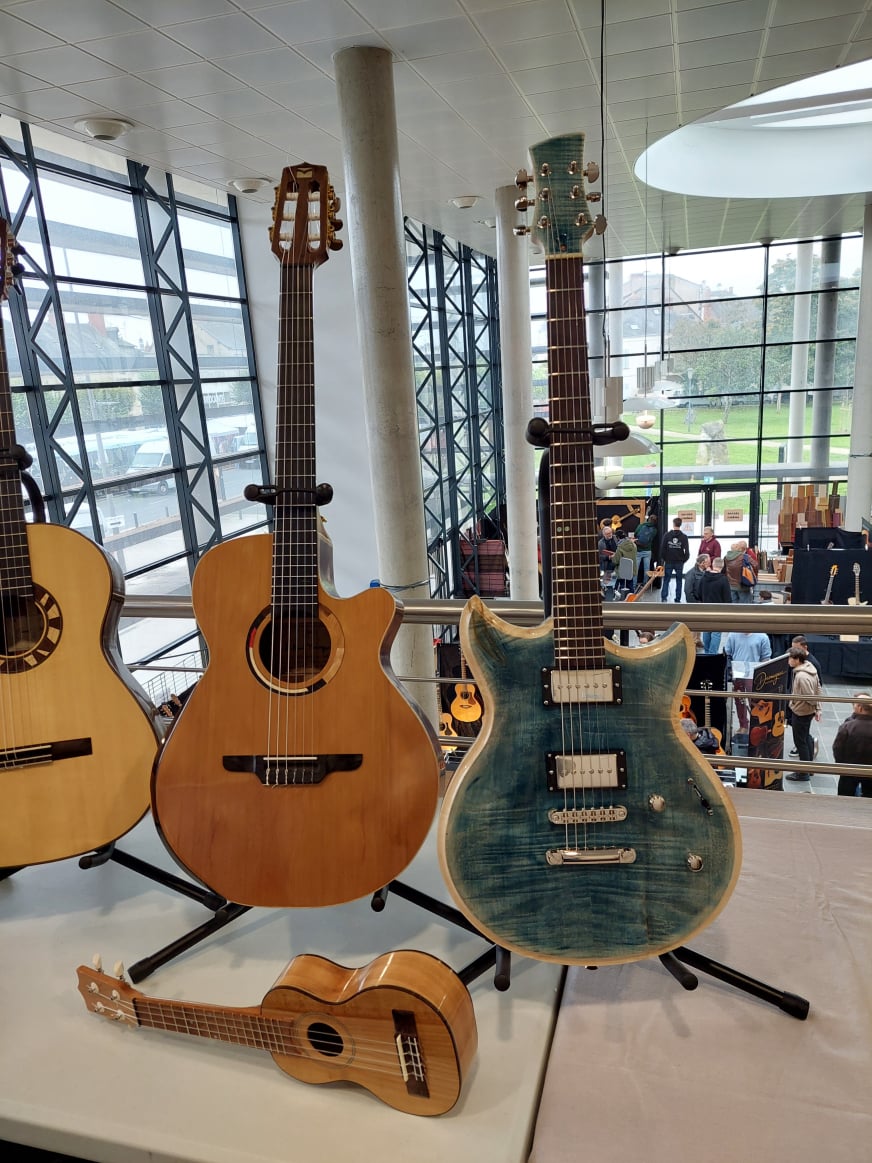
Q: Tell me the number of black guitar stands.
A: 3